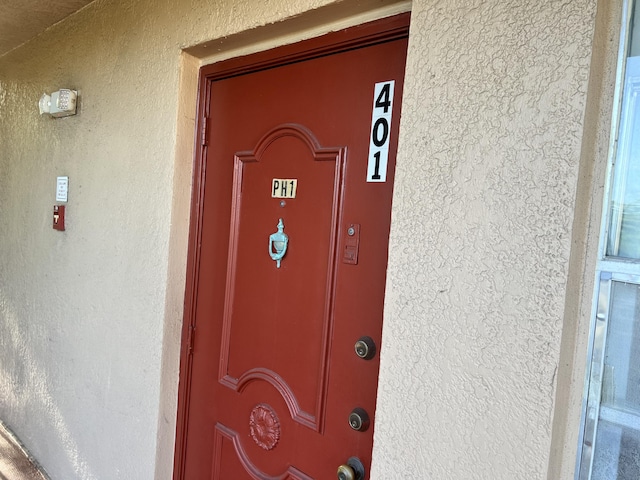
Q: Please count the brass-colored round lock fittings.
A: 3